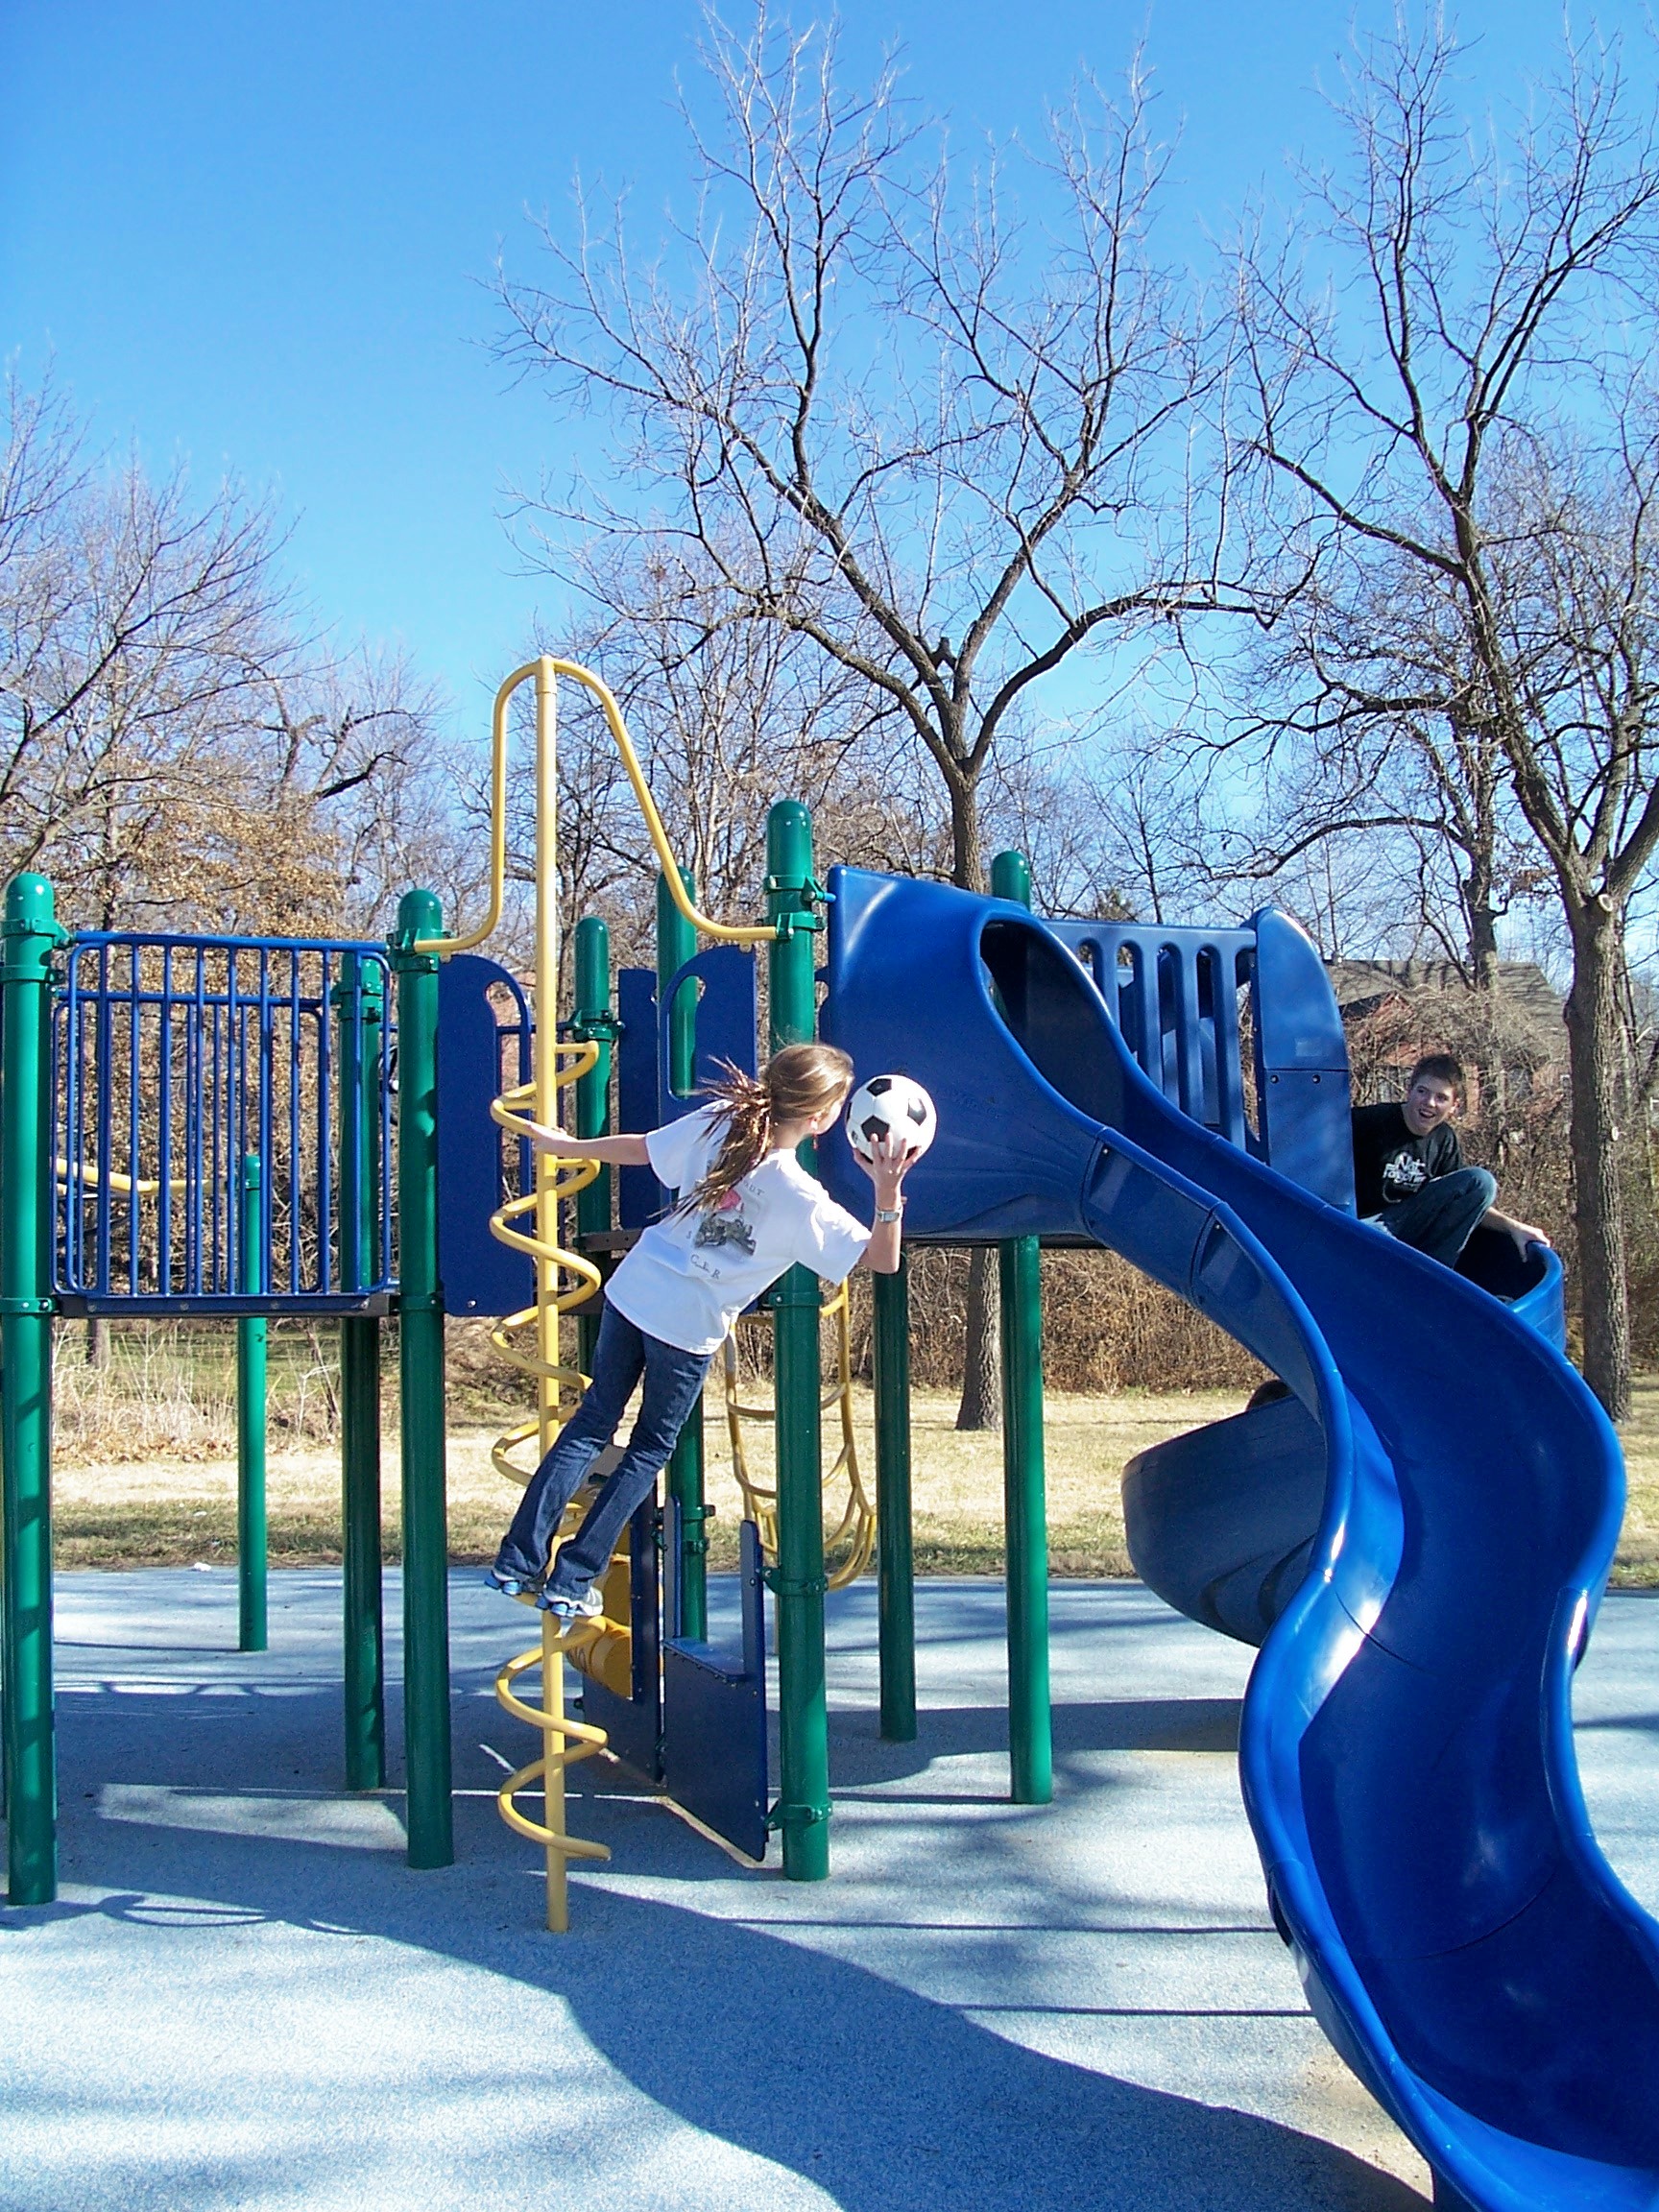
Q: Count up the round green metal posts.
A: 9